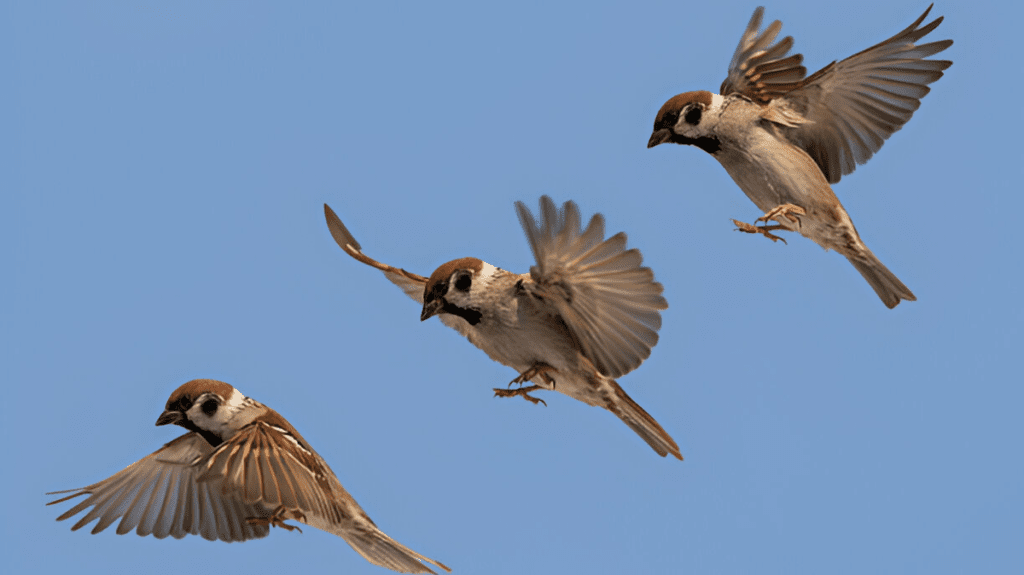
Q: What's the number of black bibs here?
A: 3